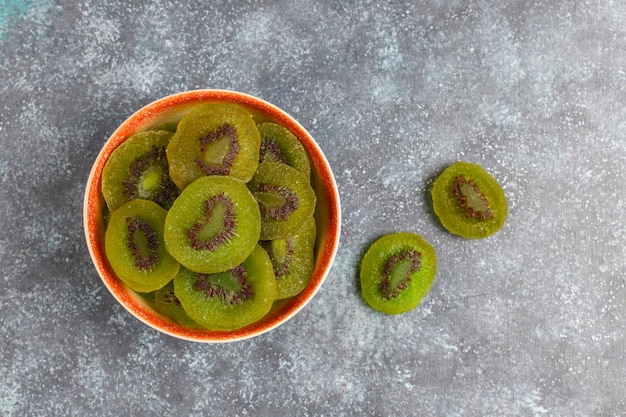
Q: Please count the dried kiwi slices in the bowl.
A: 9